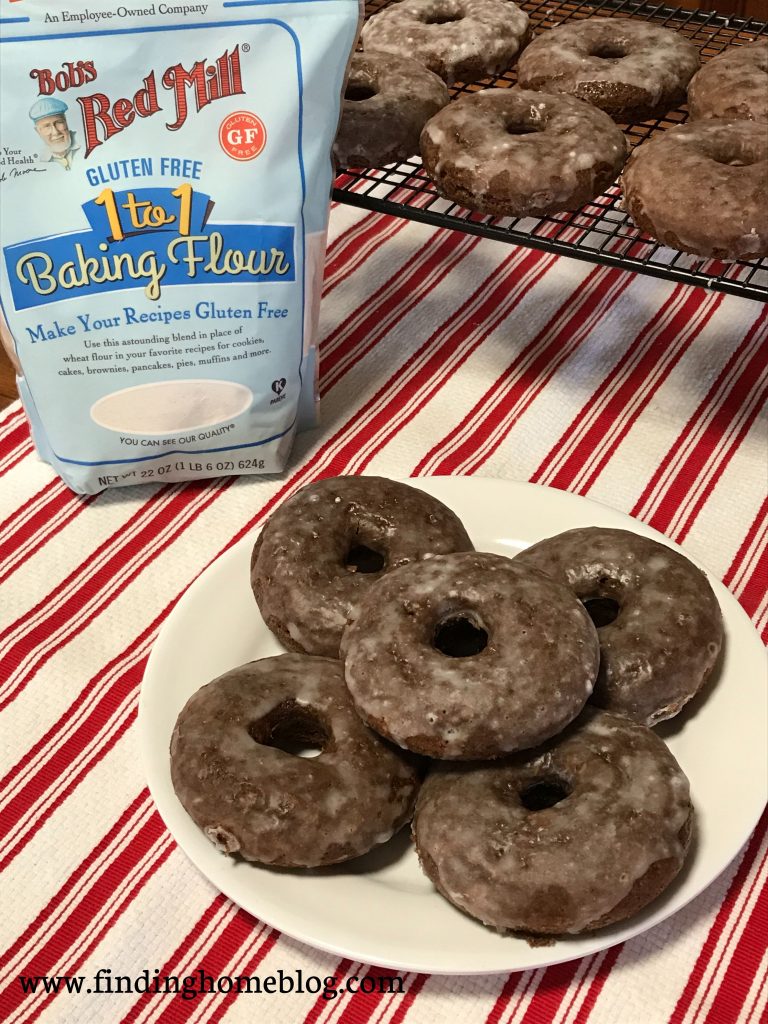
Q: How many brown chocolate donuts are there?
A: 11